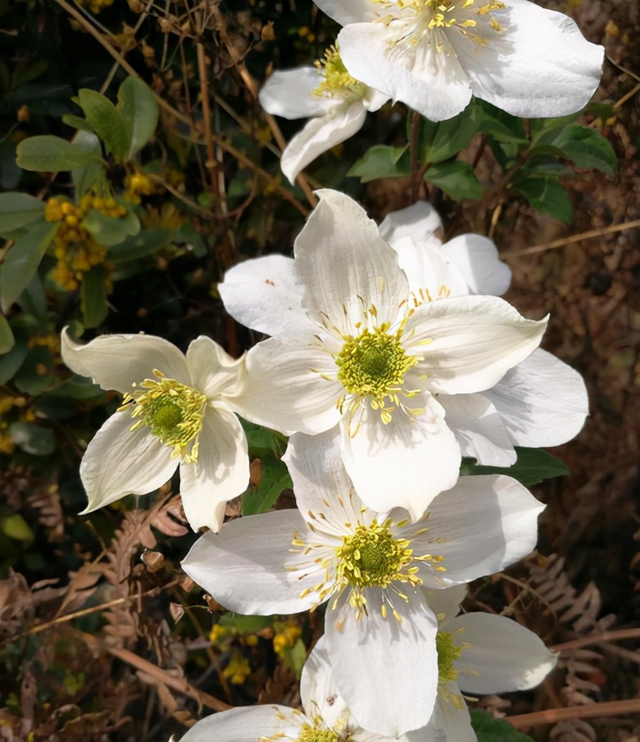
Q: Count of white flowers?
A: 8